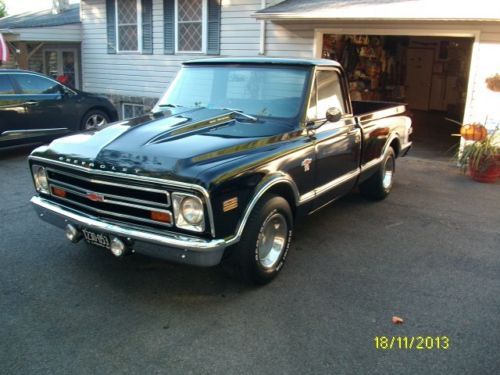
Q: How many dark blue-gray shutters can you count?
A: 4